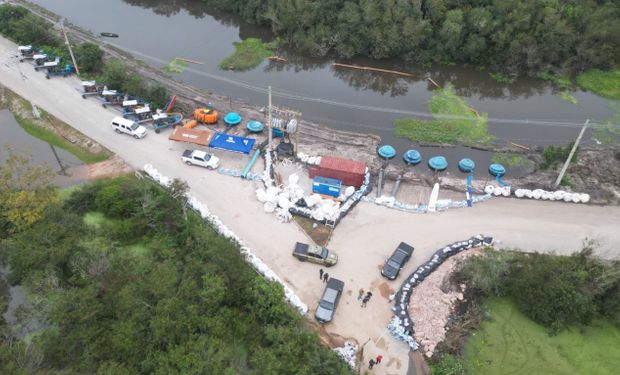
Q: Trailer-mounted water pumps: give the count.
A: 8